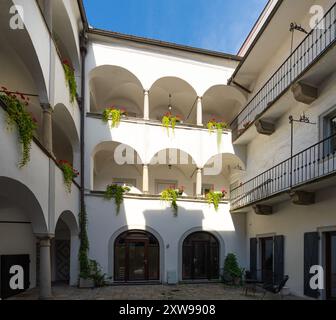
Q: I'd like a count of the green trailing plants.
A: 9